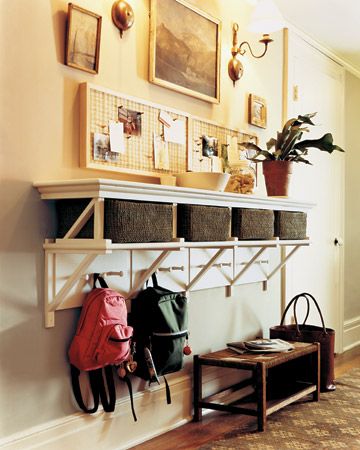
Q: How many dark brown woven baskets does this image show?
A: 4